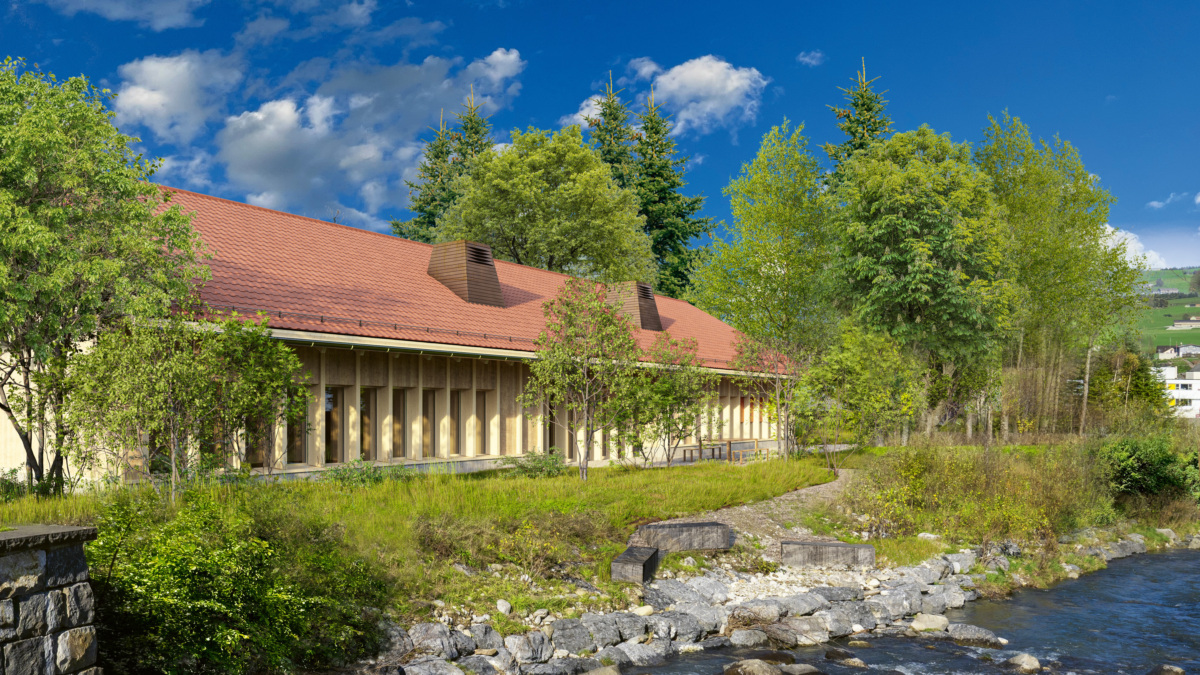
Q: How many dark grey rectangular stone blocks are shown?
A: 3